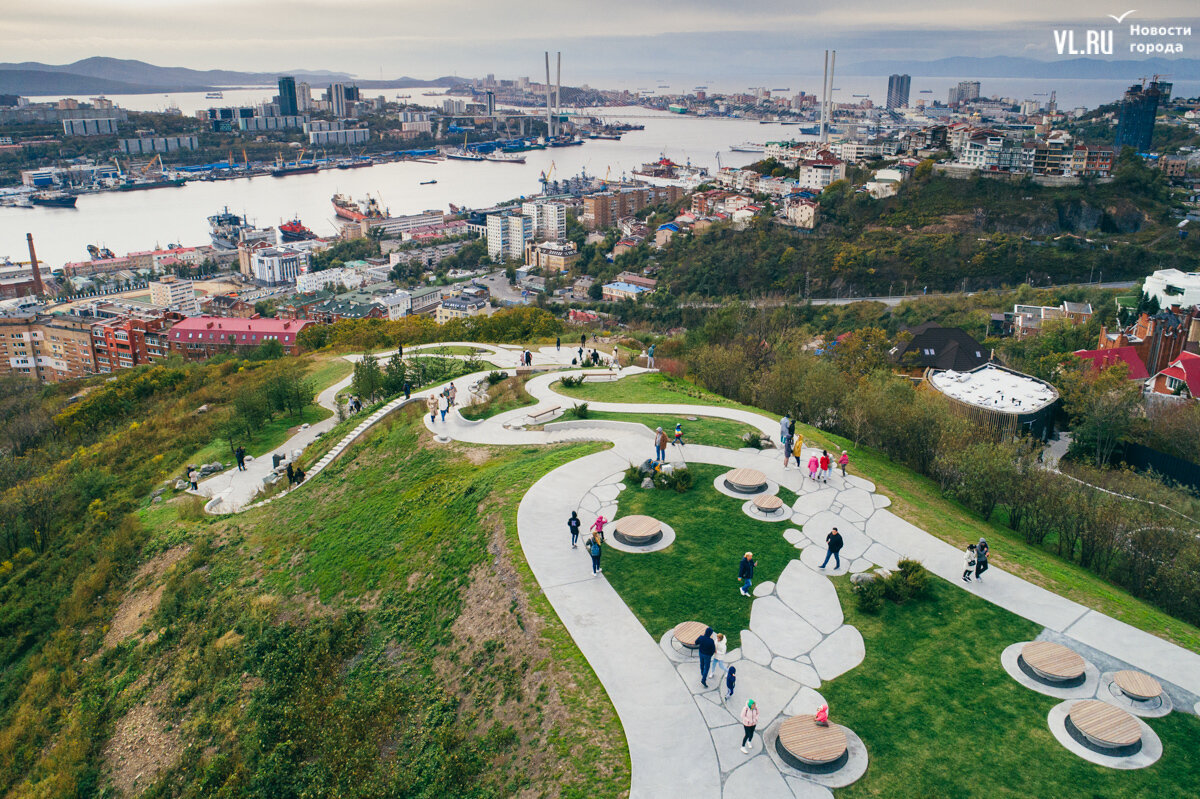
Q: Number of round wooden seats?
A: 8